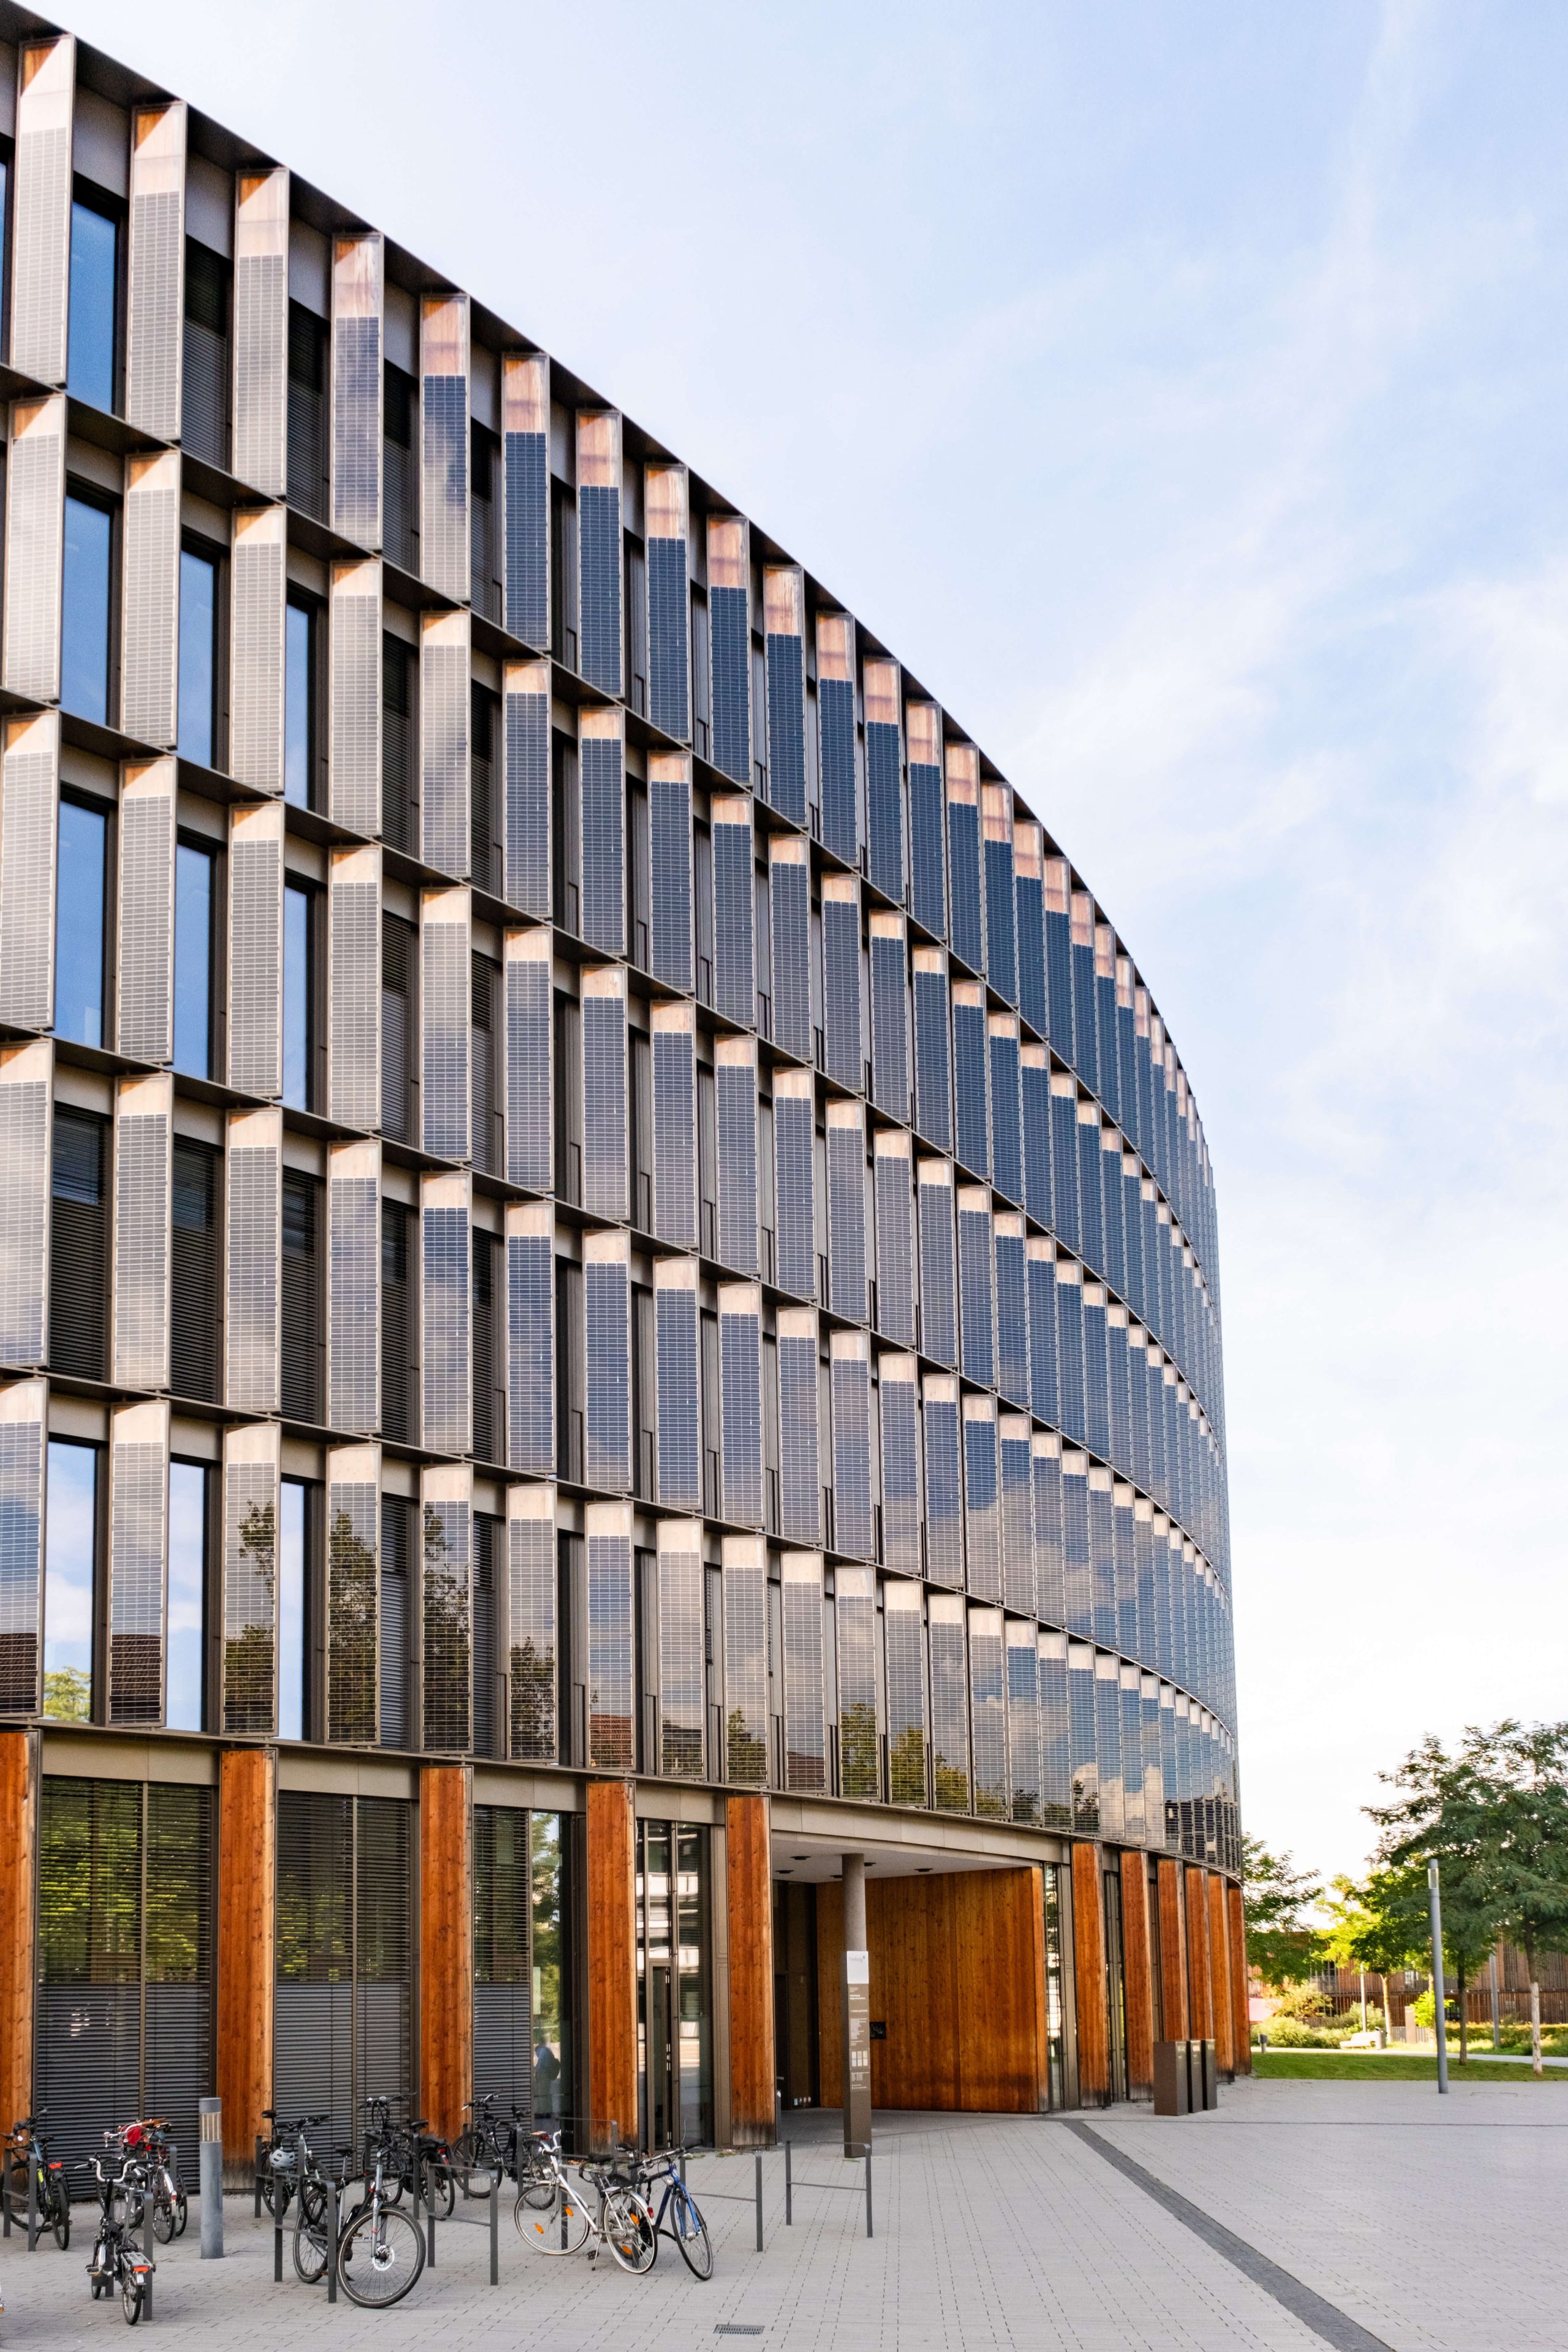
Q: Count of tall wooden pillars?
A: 11